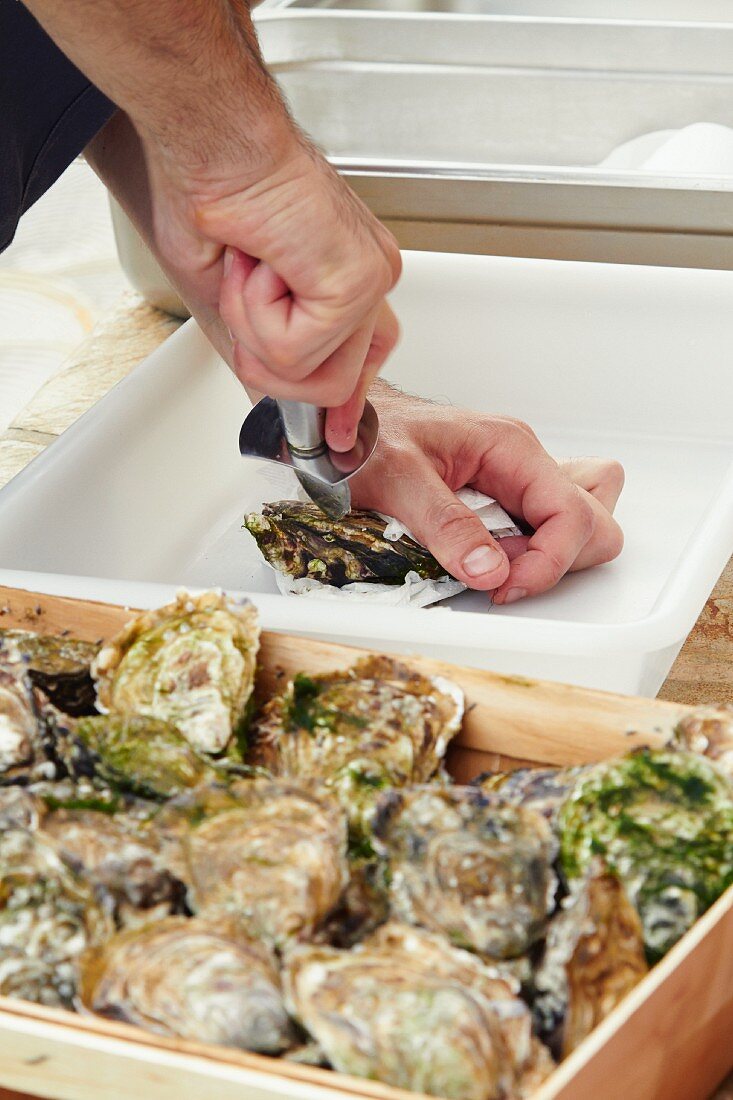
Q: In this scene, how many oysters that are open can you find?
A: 0